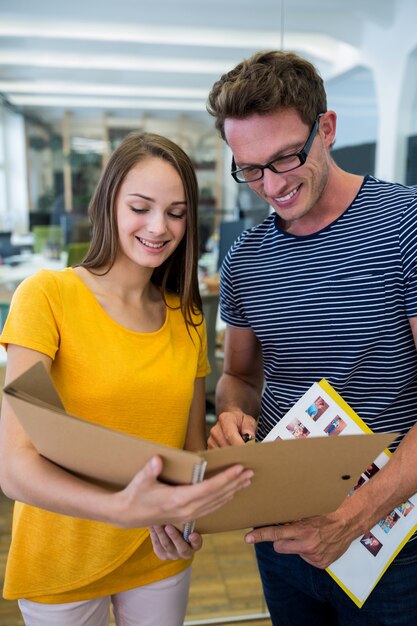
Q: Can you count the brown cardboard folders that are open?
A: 1